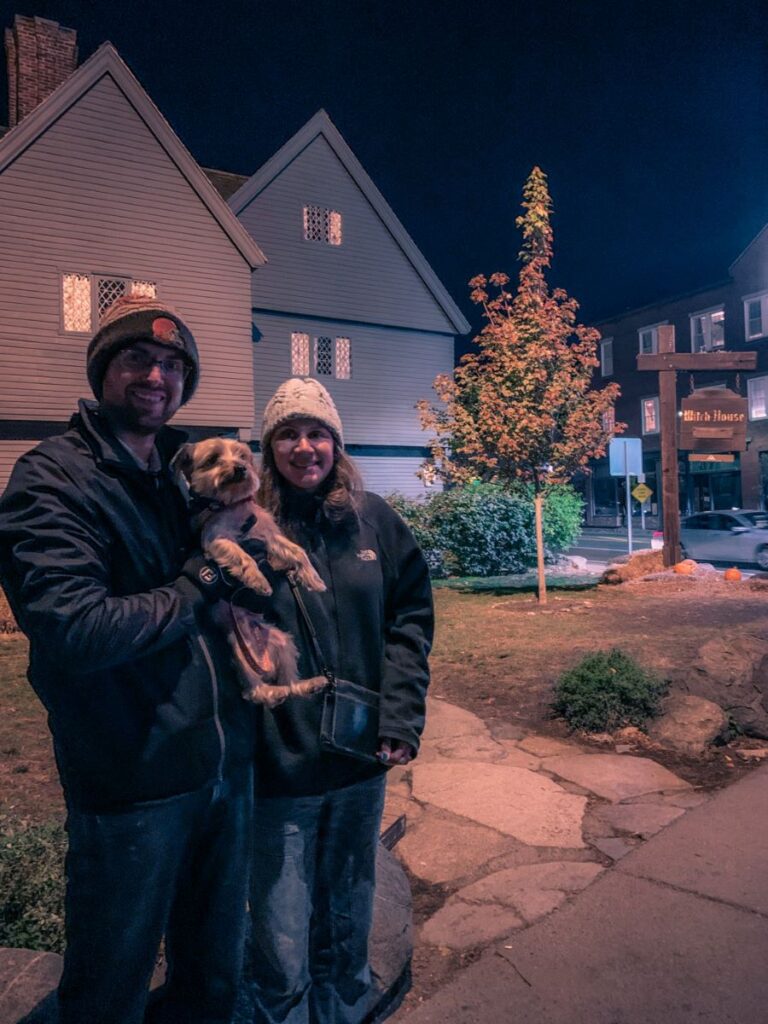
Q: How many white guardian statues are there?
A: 0